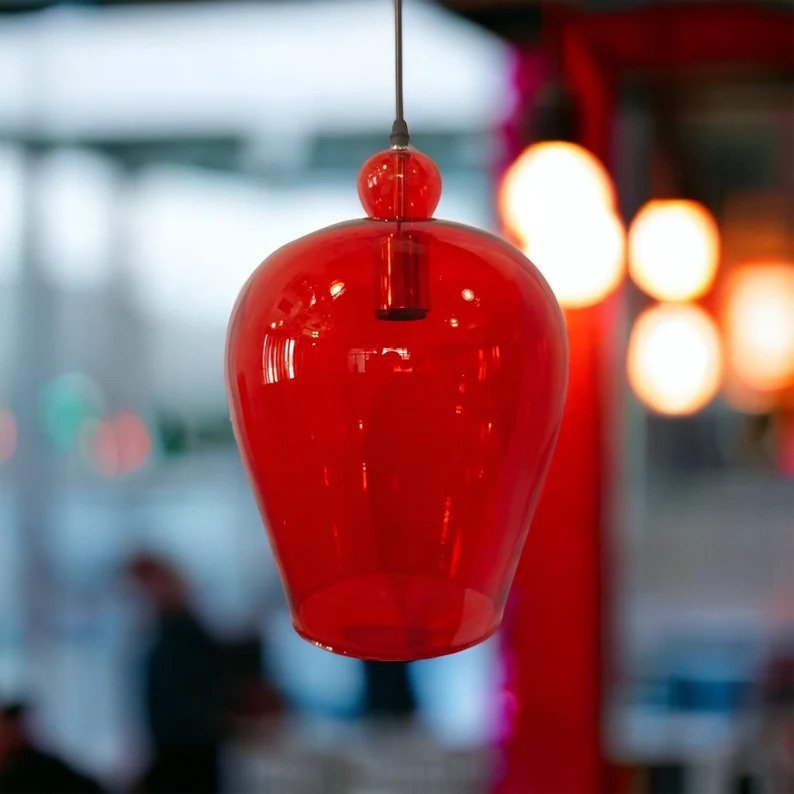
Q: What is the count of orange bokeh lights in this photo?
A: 5